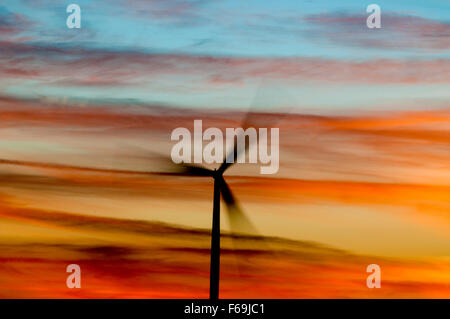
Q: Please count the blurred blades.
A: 3